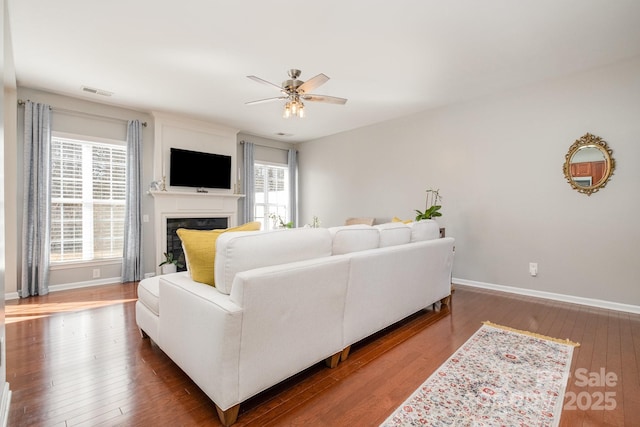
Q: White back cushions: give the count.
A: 4